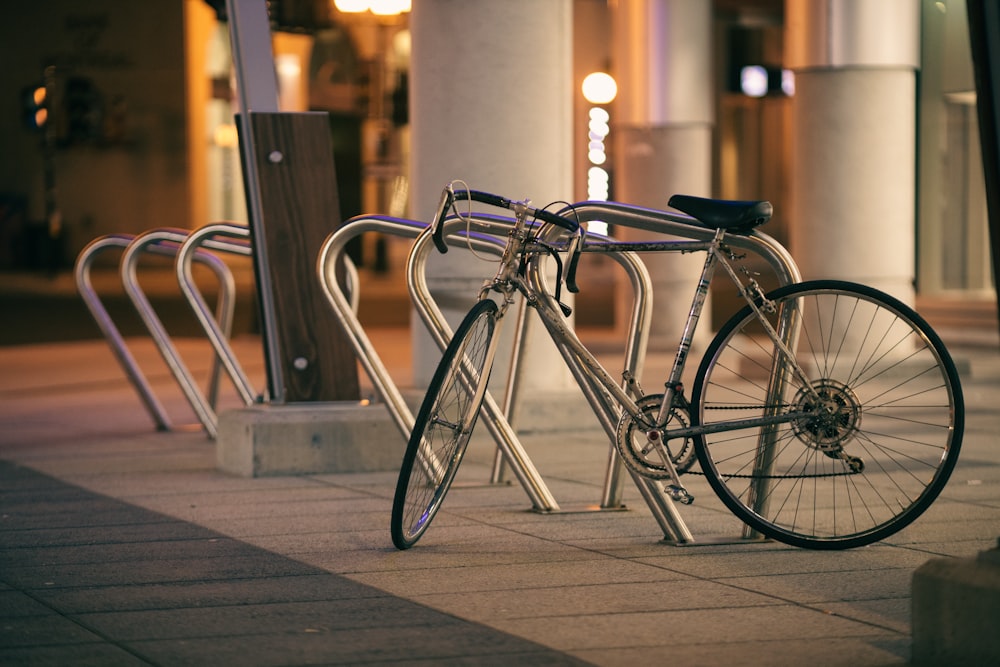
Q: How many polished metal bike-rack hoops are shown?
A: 6